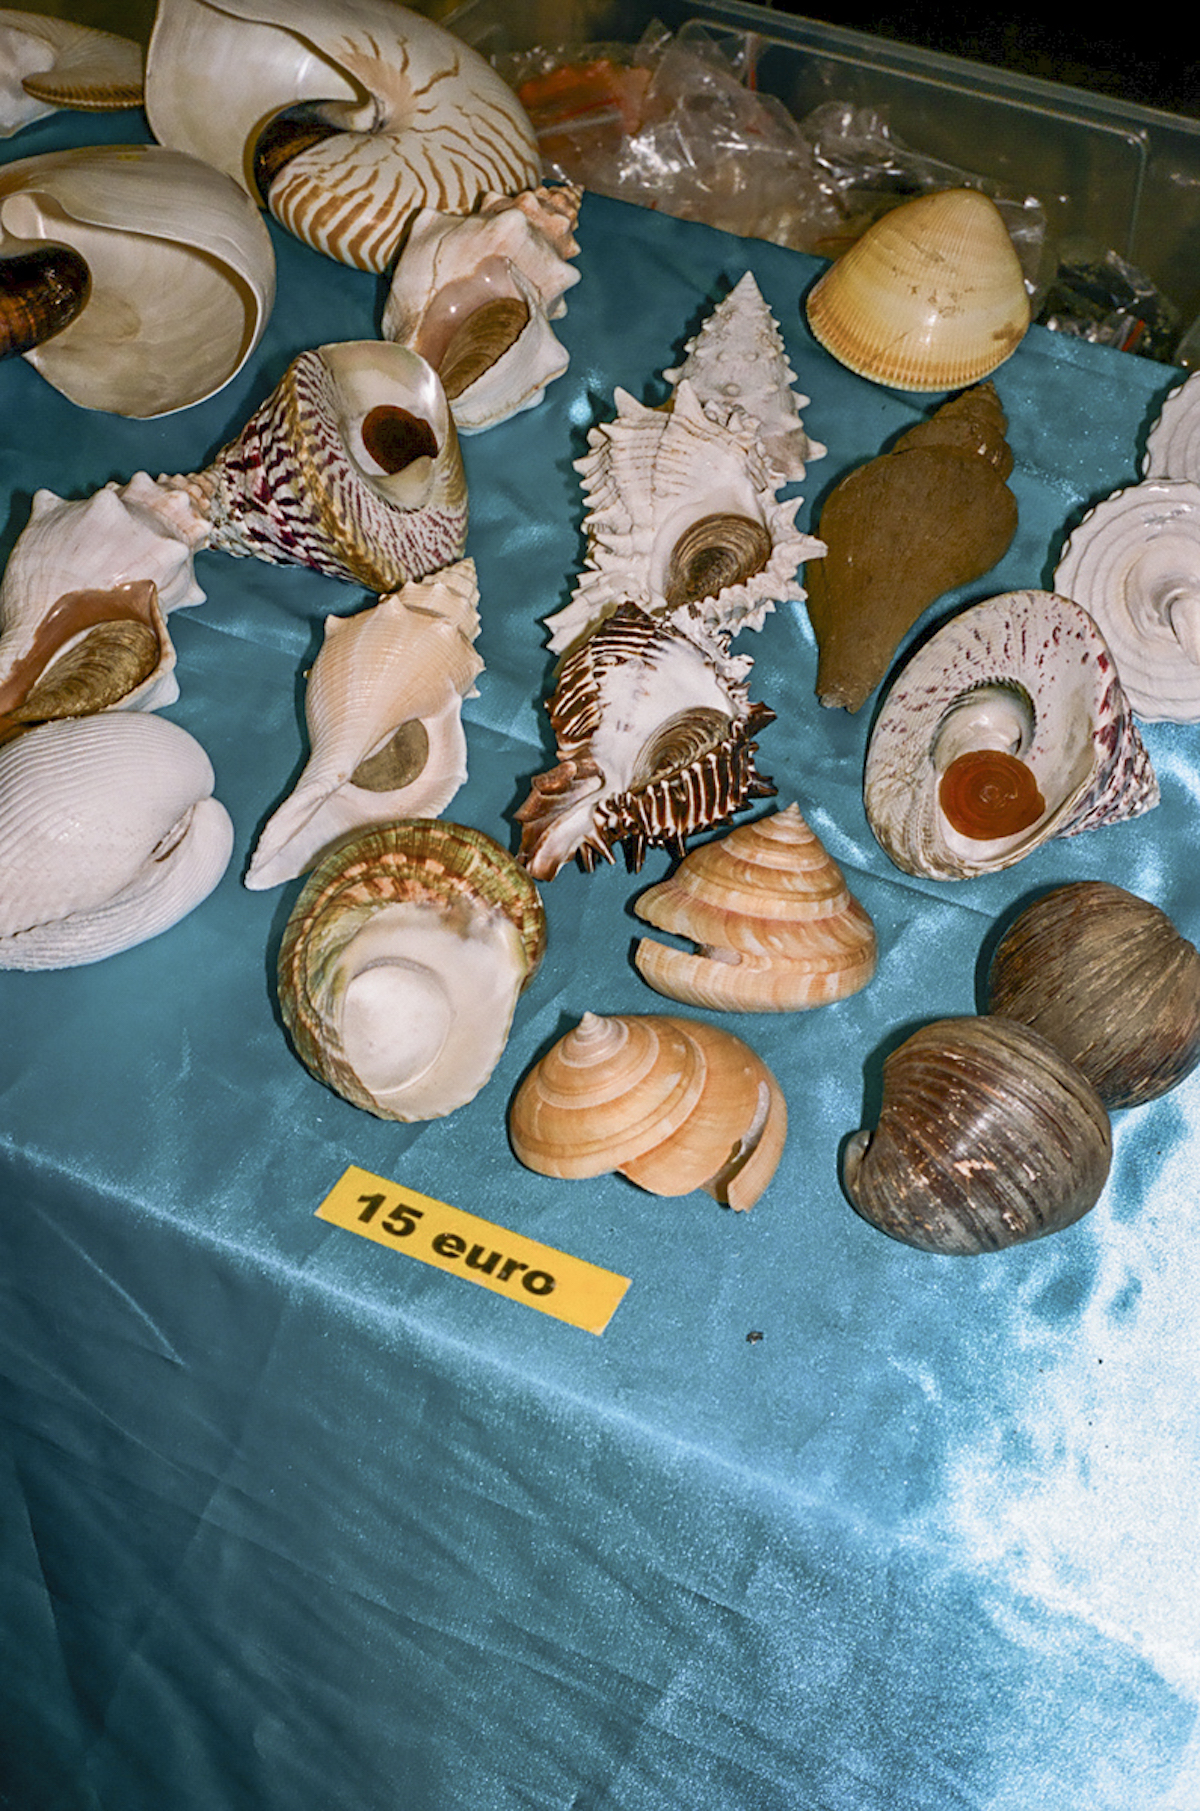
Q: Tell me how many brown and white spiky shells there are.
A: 1